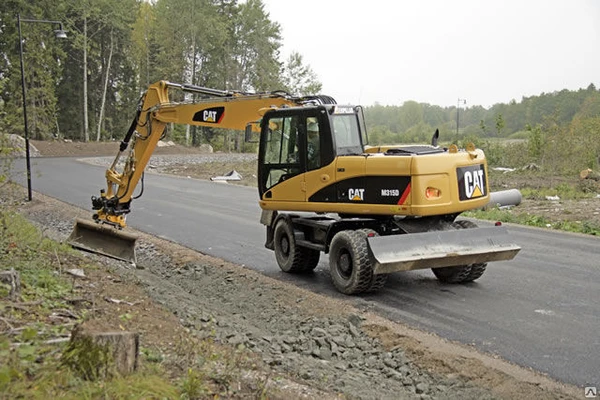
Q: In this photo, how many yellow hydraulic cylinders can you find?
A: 0